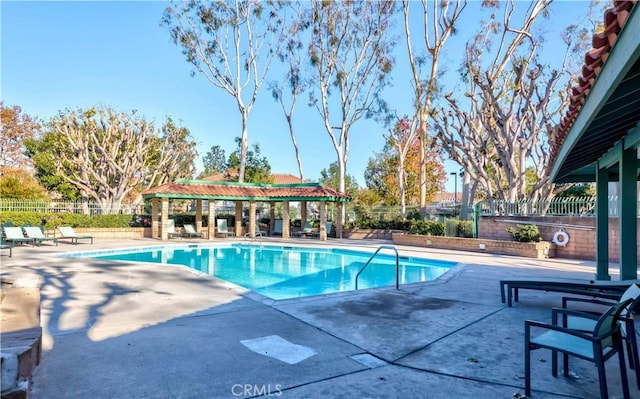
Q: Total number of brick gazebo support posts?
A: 11